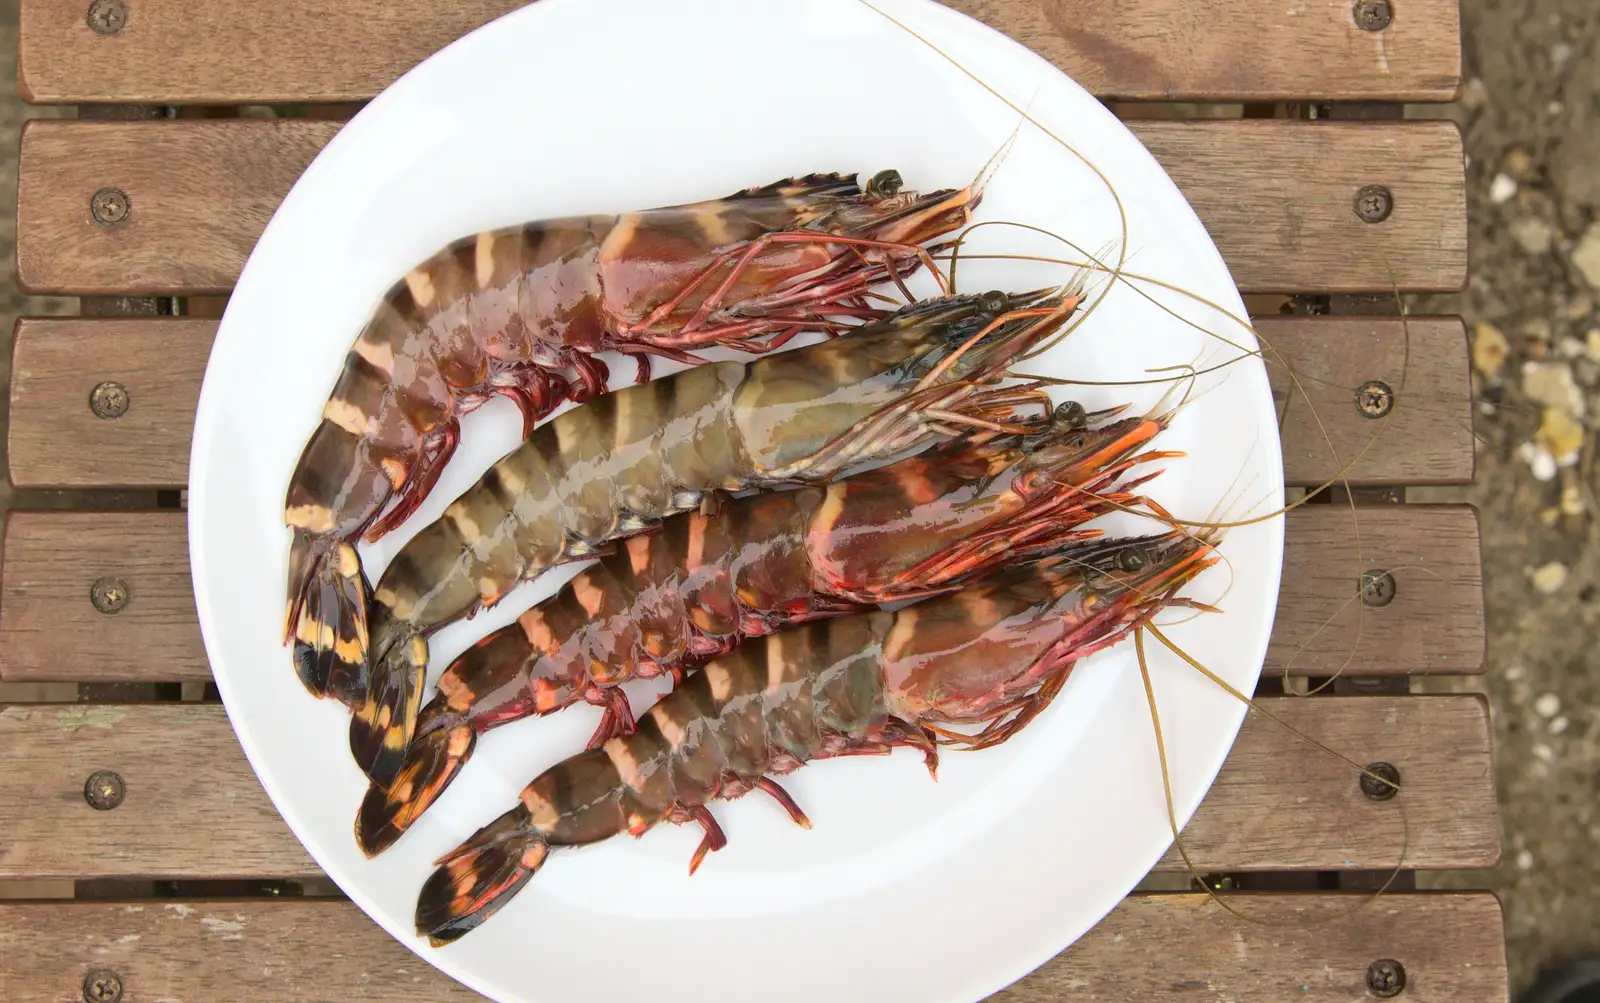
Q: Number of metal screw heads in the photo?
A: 12